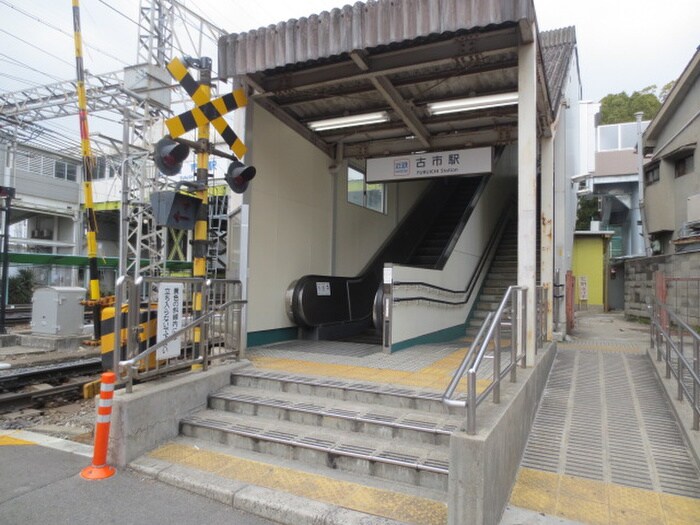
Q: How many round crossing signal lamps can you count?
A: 2